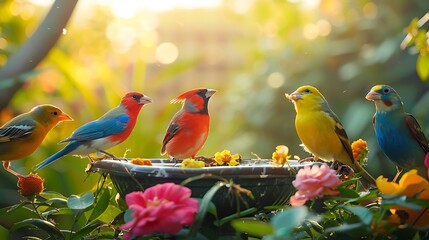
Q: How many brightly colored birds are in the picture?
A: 5